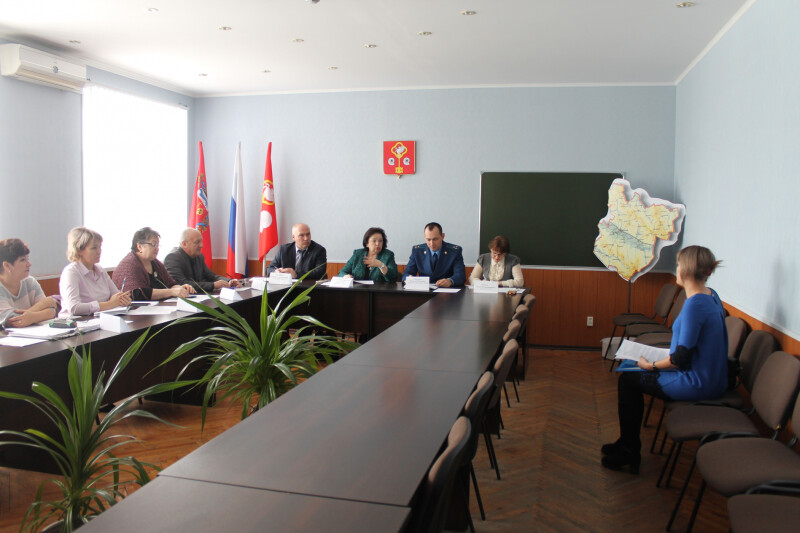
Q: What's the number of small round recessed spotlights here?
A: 11